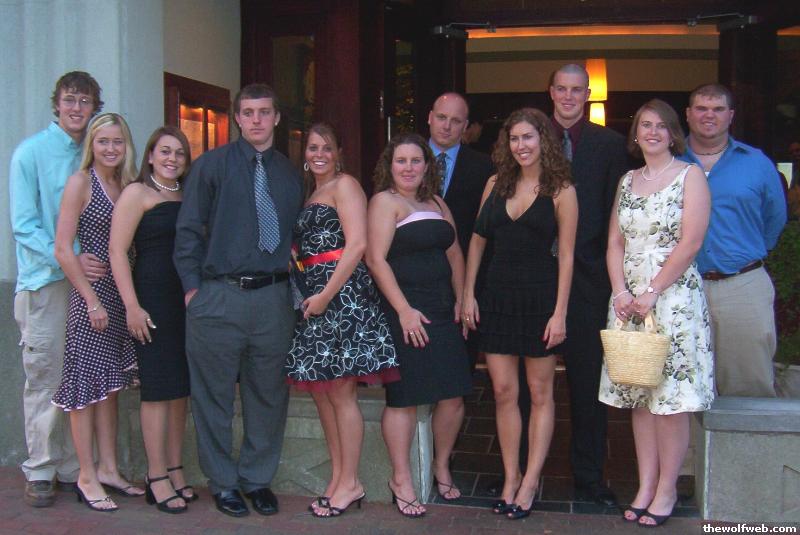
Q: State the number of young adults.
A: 11